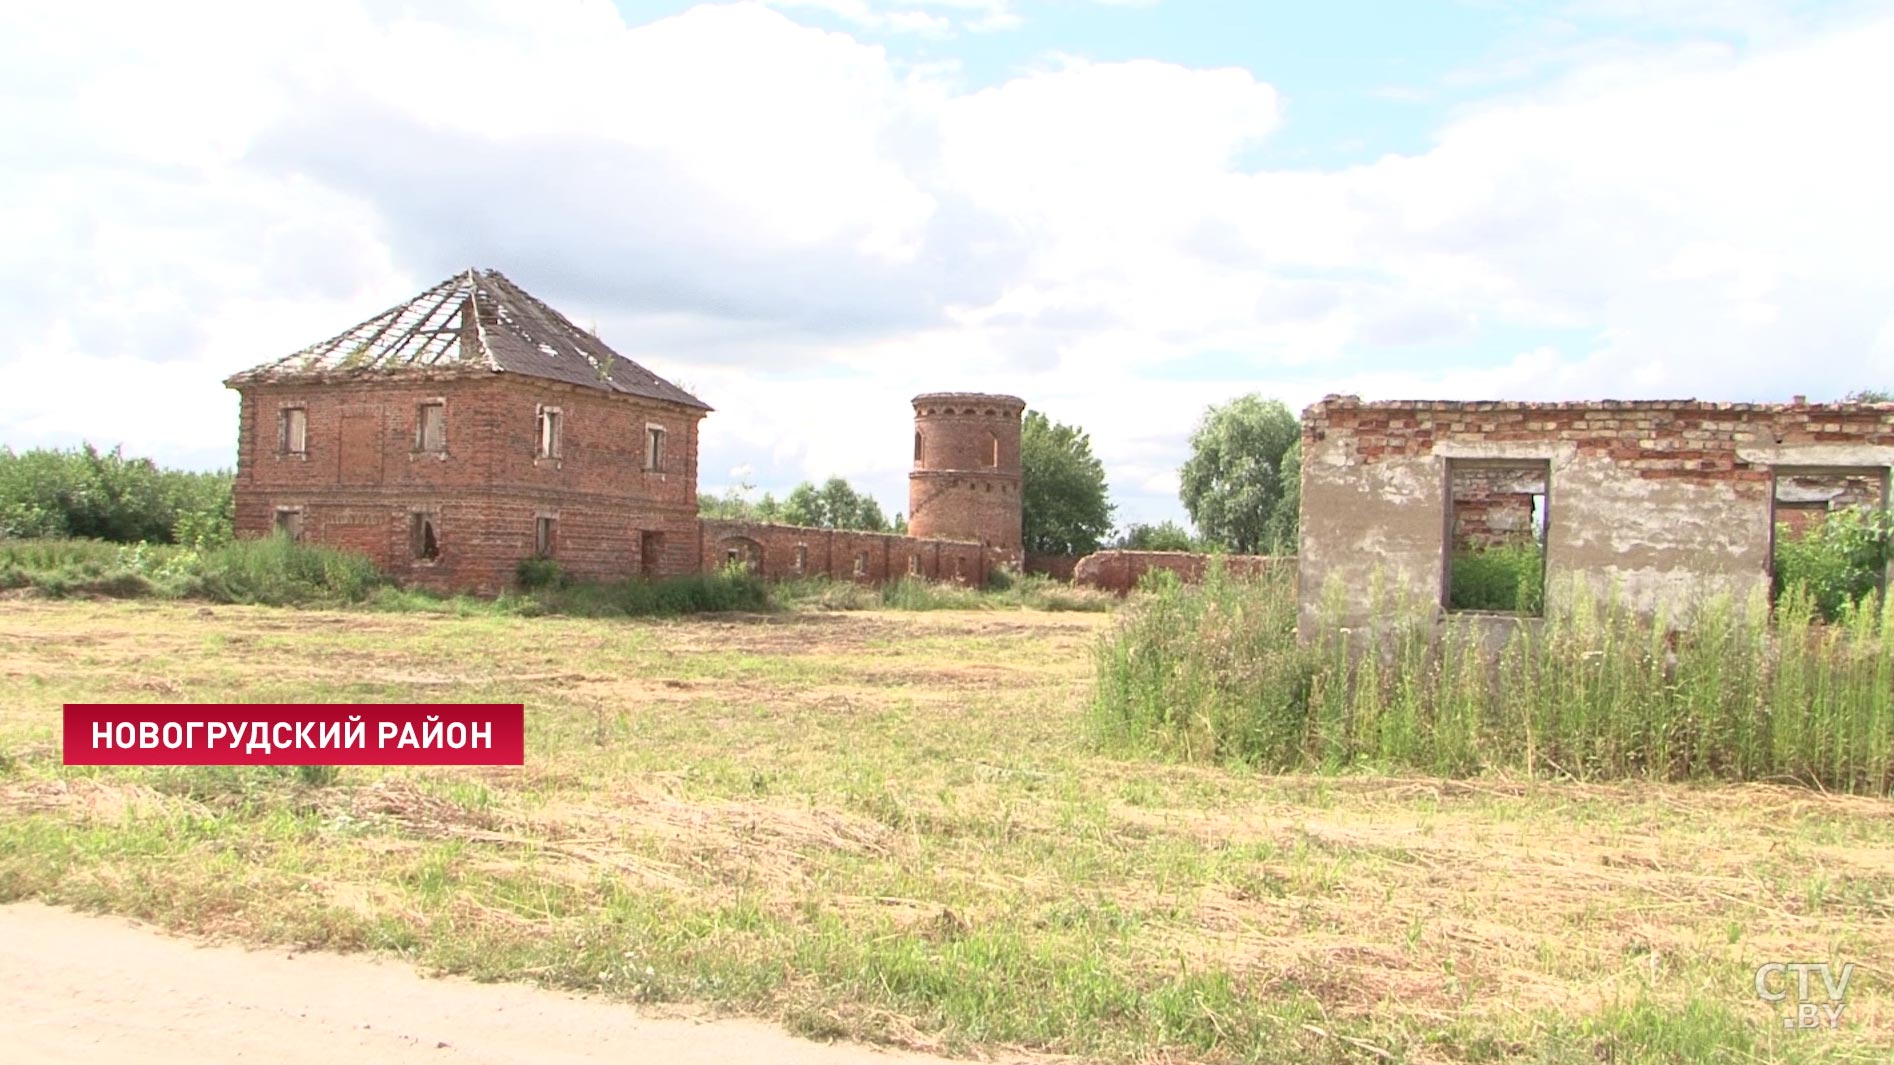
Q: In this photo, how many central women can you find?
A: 0